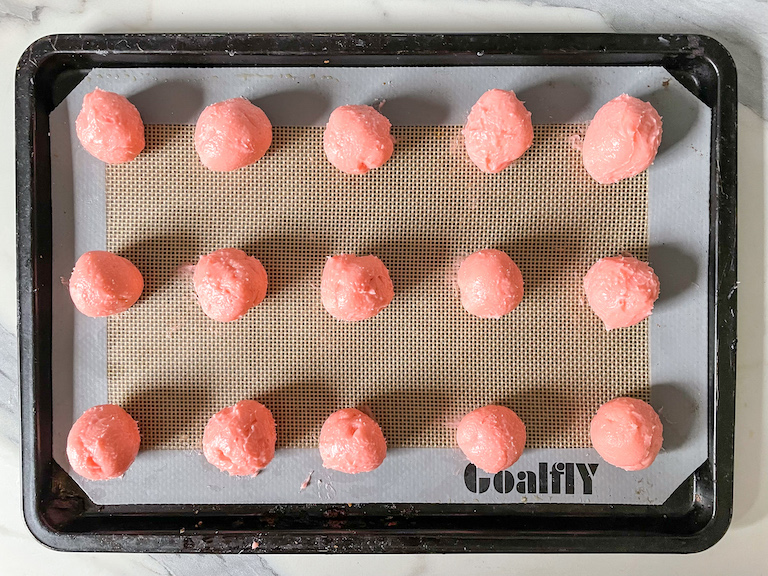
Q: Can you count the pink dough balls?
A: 15